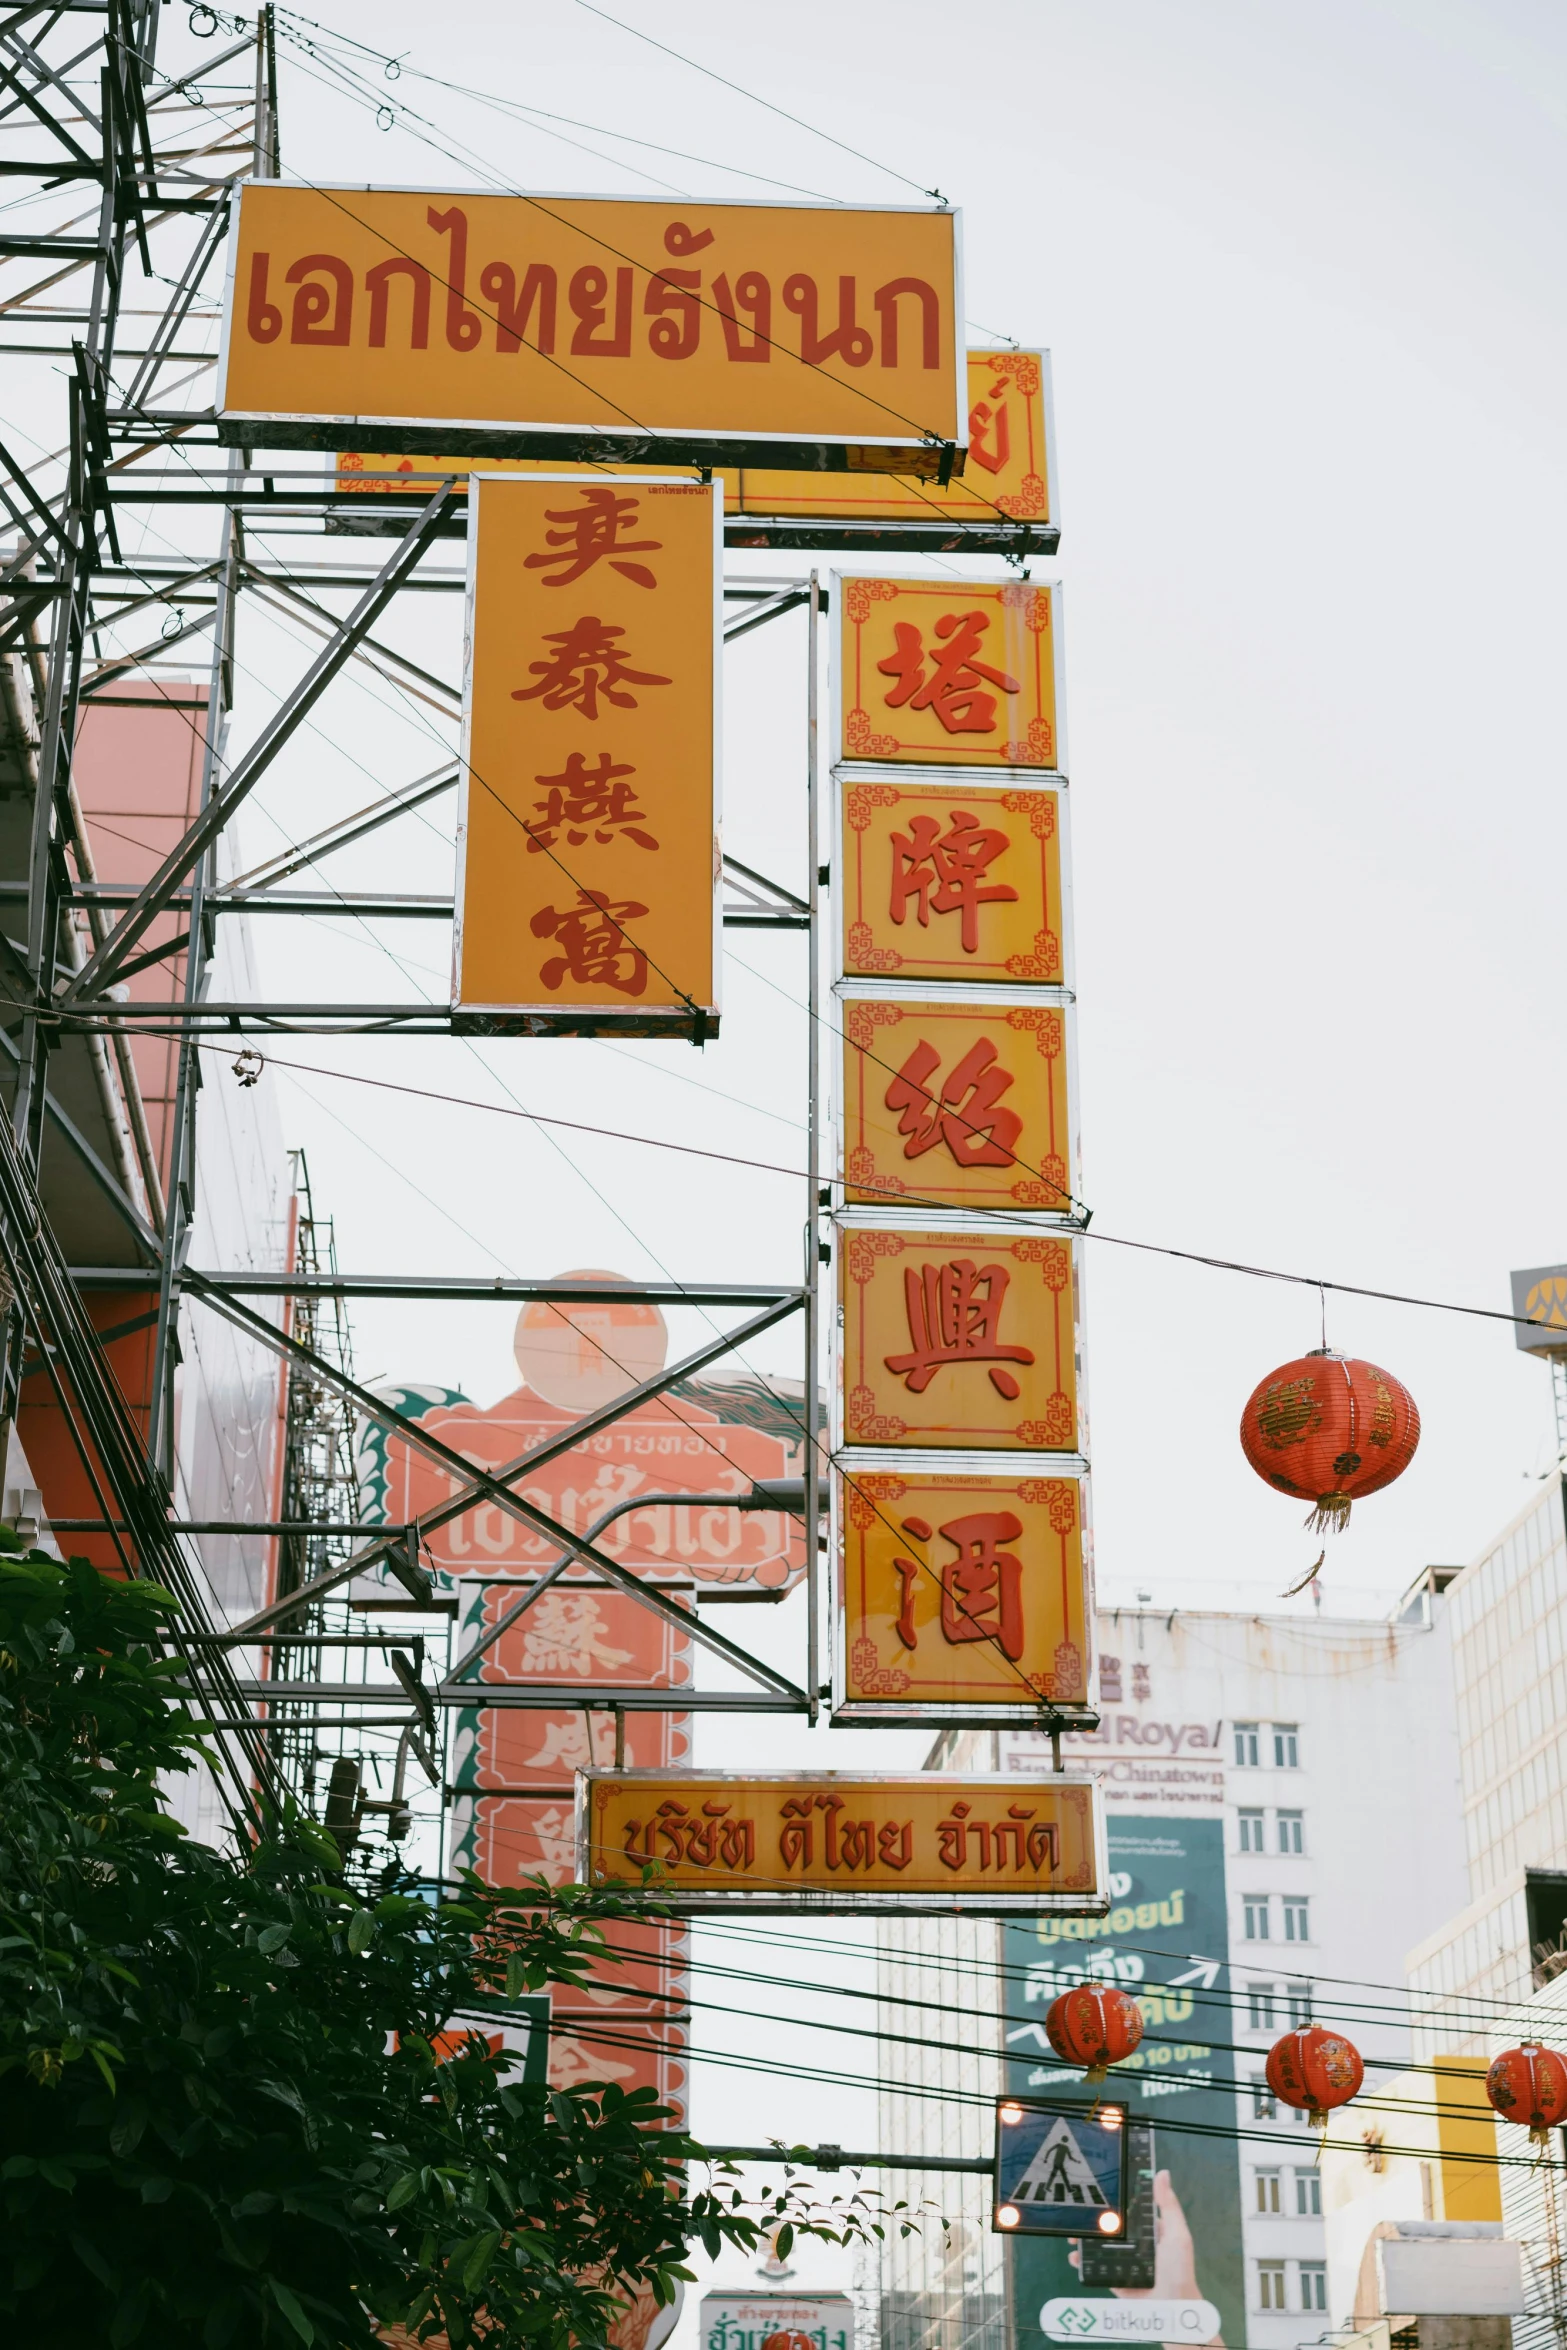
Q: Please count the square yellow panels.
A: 5